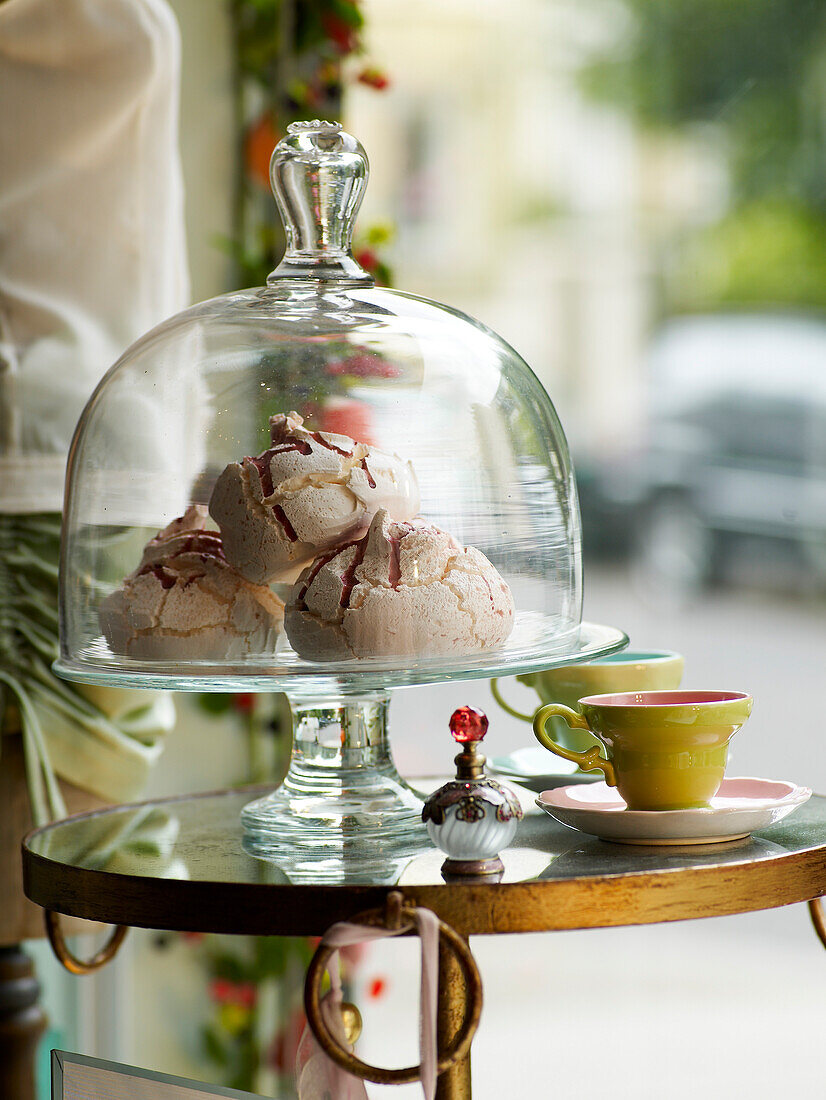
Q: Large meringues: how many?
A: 3